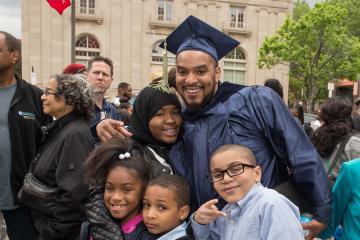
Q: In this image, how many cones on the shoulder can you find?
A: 0